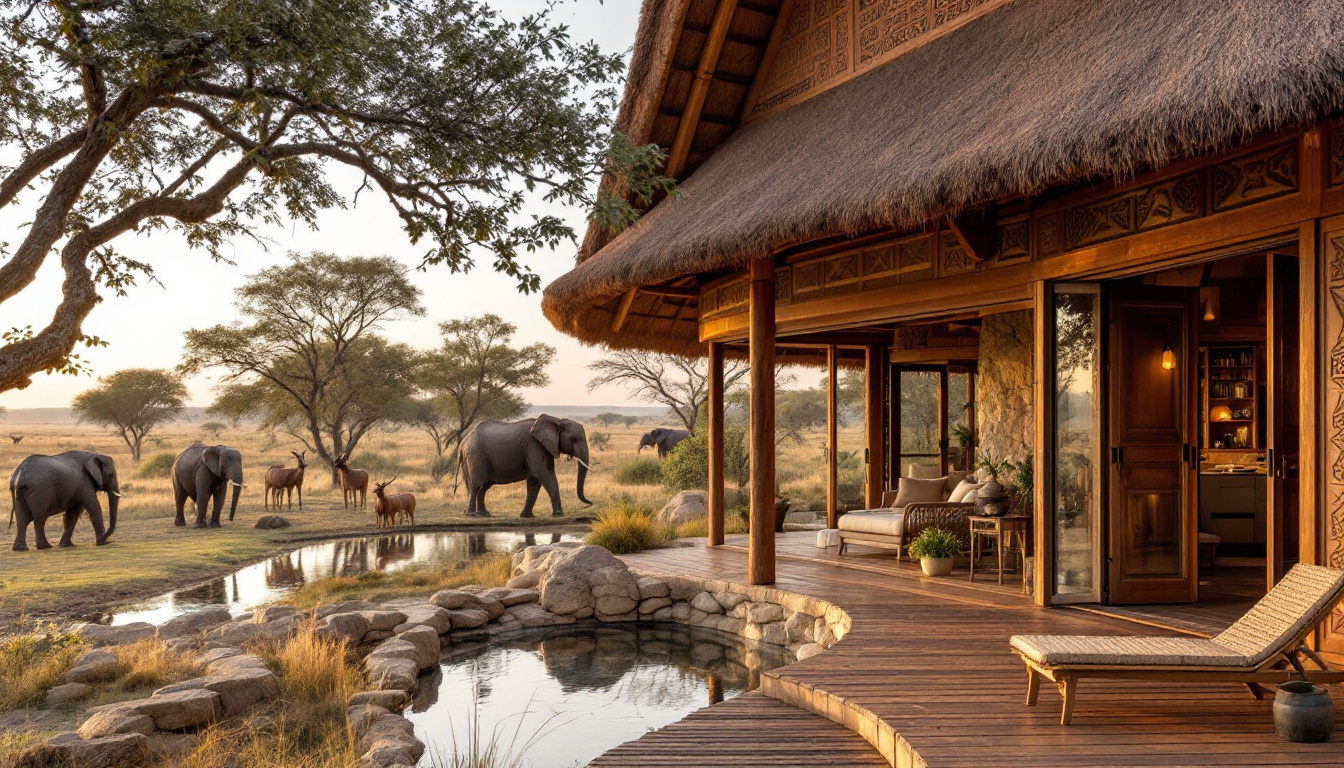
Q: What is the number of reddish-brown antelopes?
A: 3